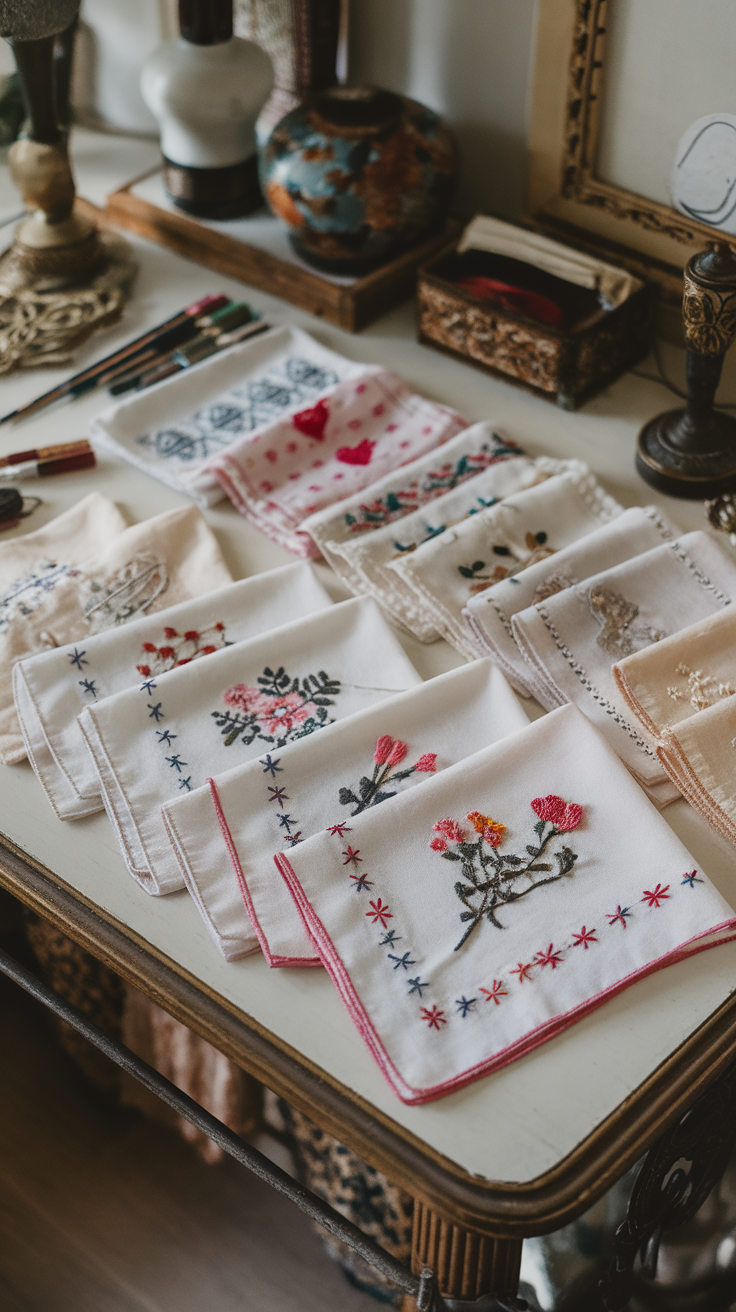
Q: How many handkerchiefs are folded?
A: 15